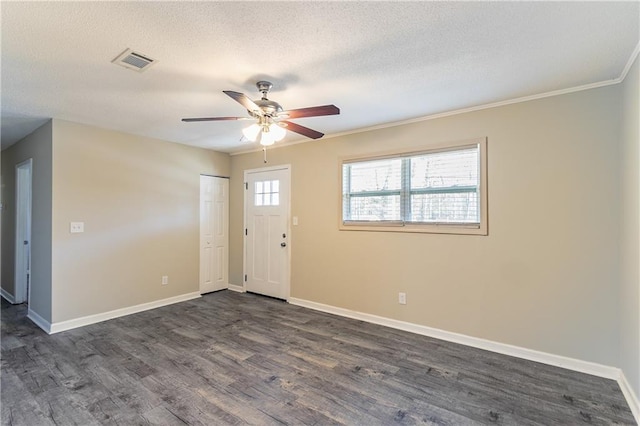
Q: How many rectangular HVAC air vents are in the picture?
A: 1